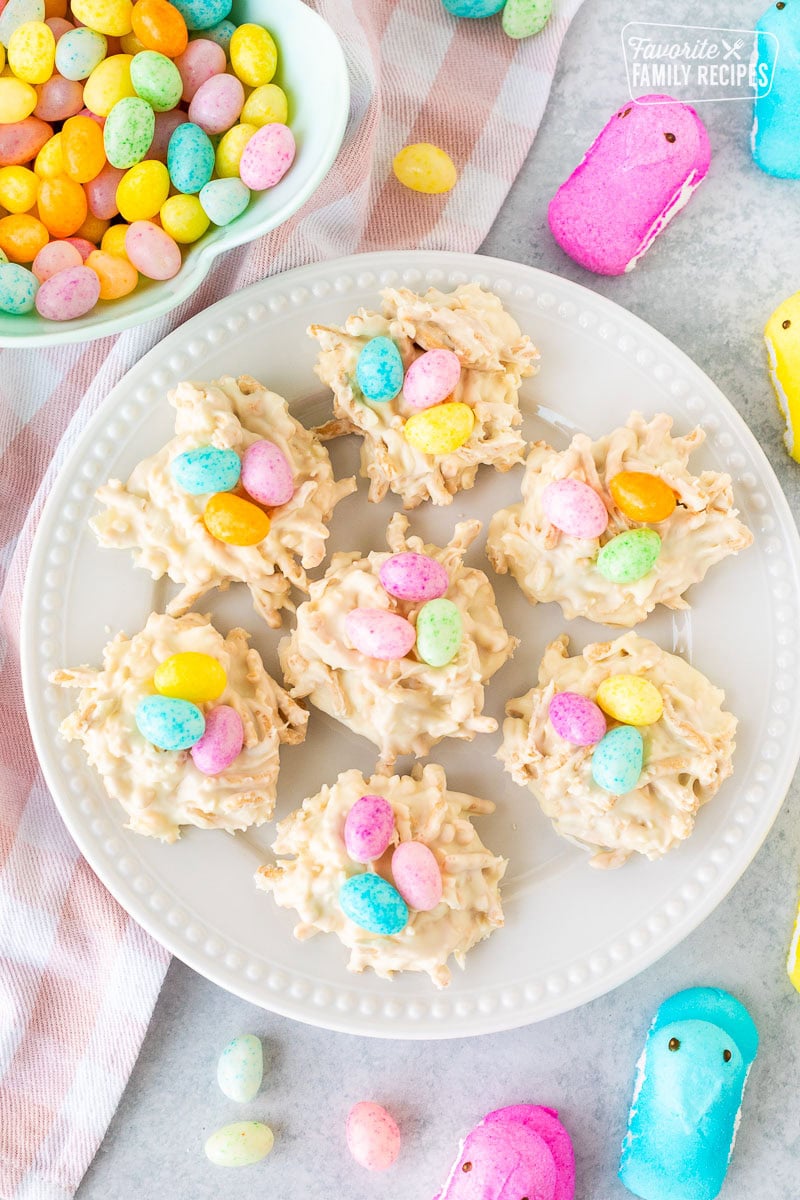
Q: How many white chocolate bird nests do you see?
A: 7